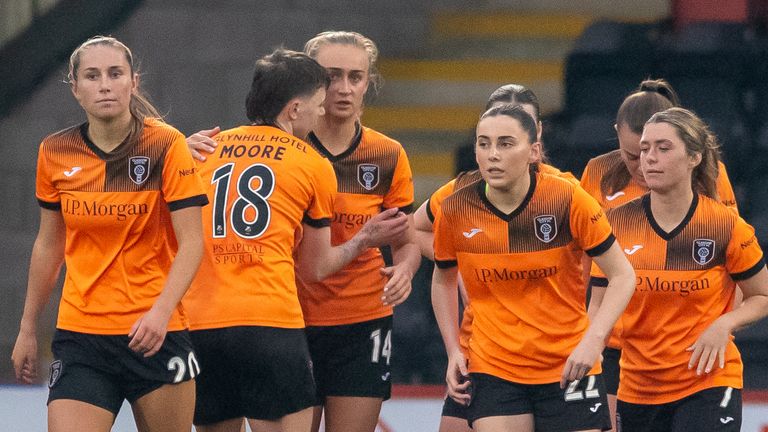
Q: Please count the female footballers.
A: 7